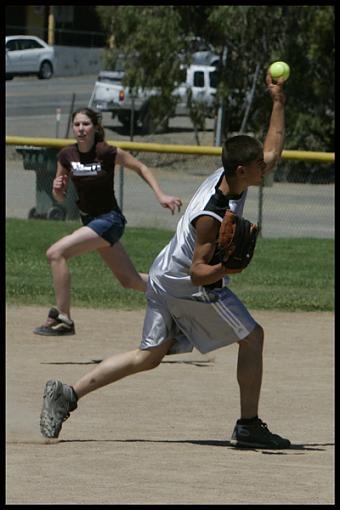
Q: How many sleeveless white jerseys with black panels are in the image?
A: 1